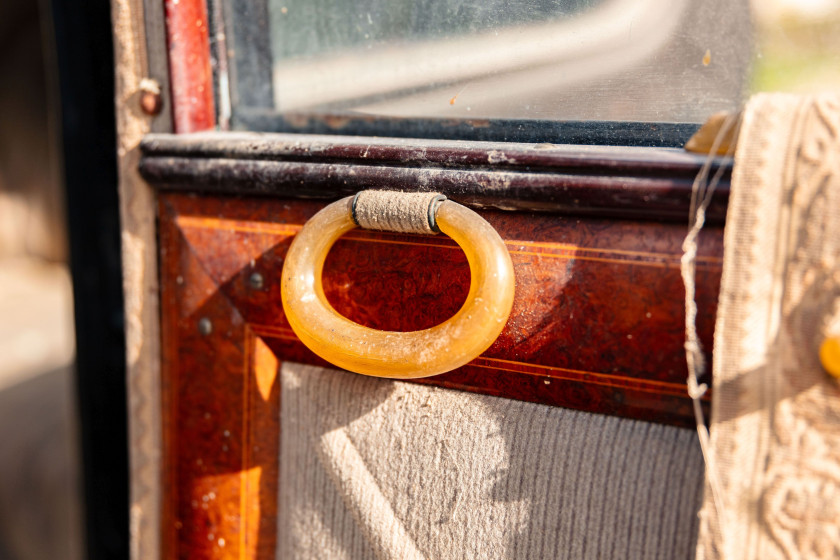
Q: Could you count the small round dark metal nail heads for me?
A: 2